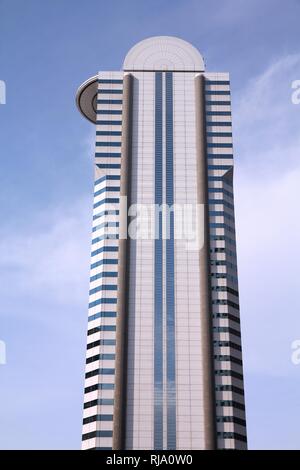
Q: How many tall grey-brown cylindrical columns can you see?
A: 2